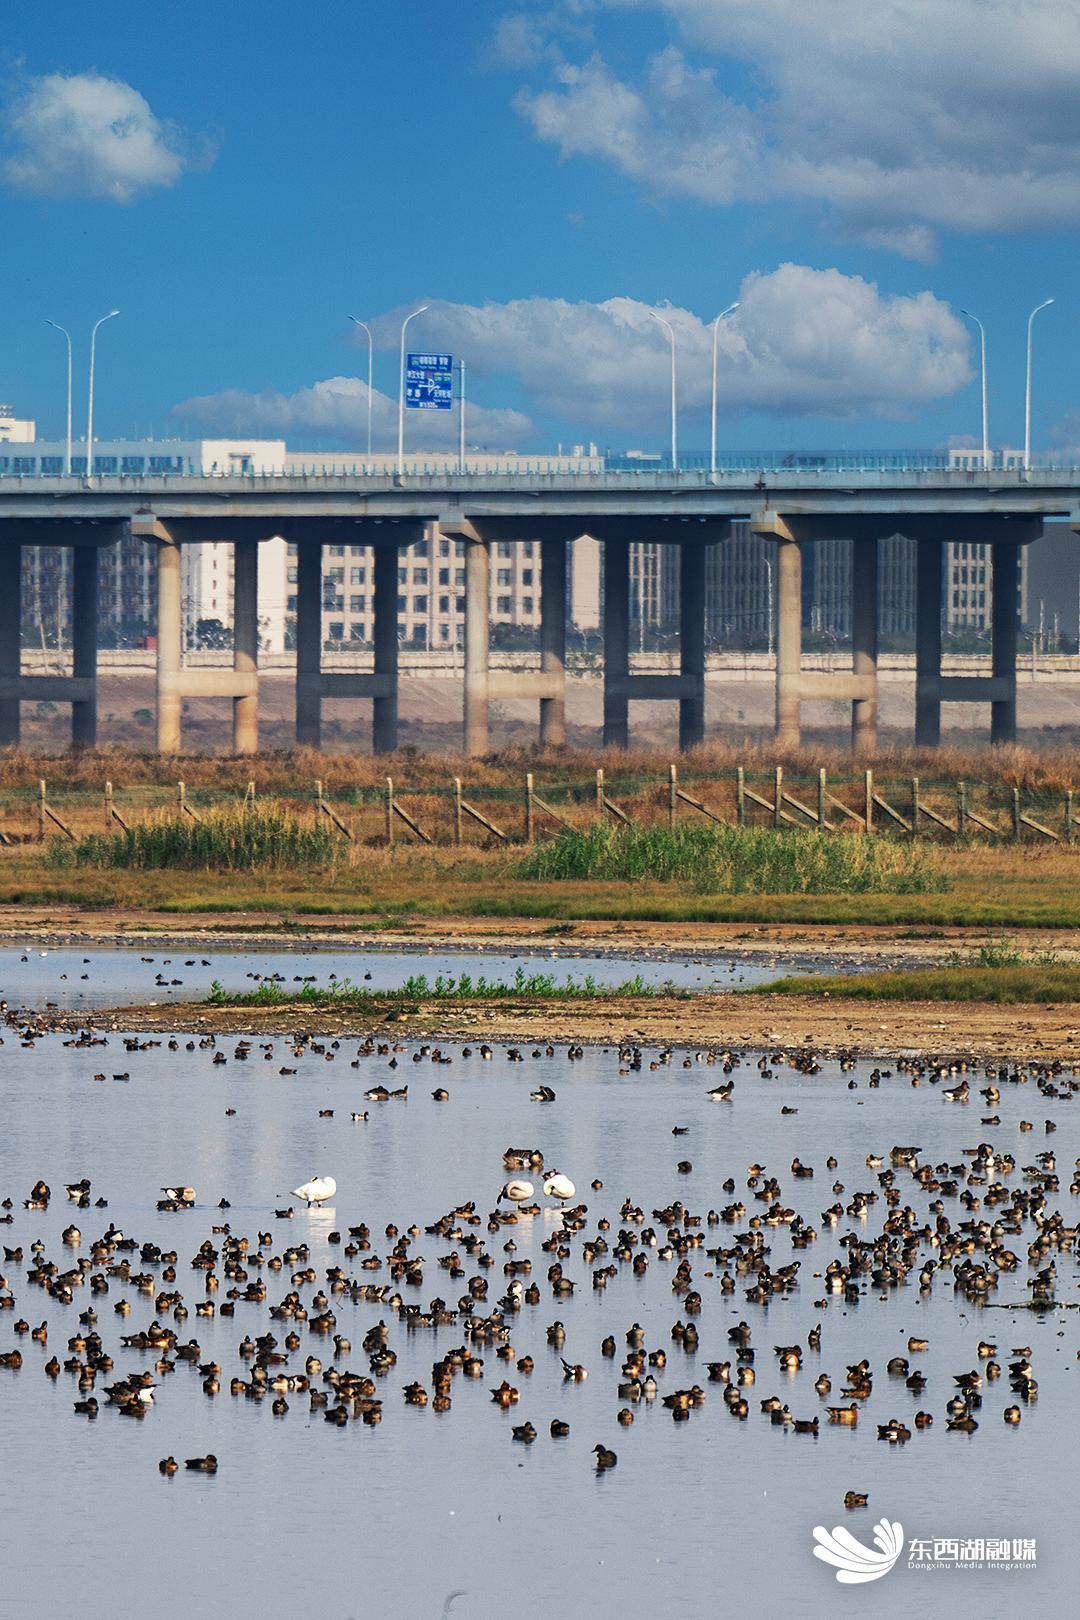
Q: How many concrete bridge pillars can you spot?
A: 14